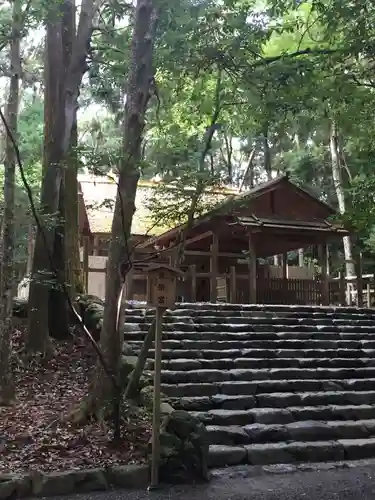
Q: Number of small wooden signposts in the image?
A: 1